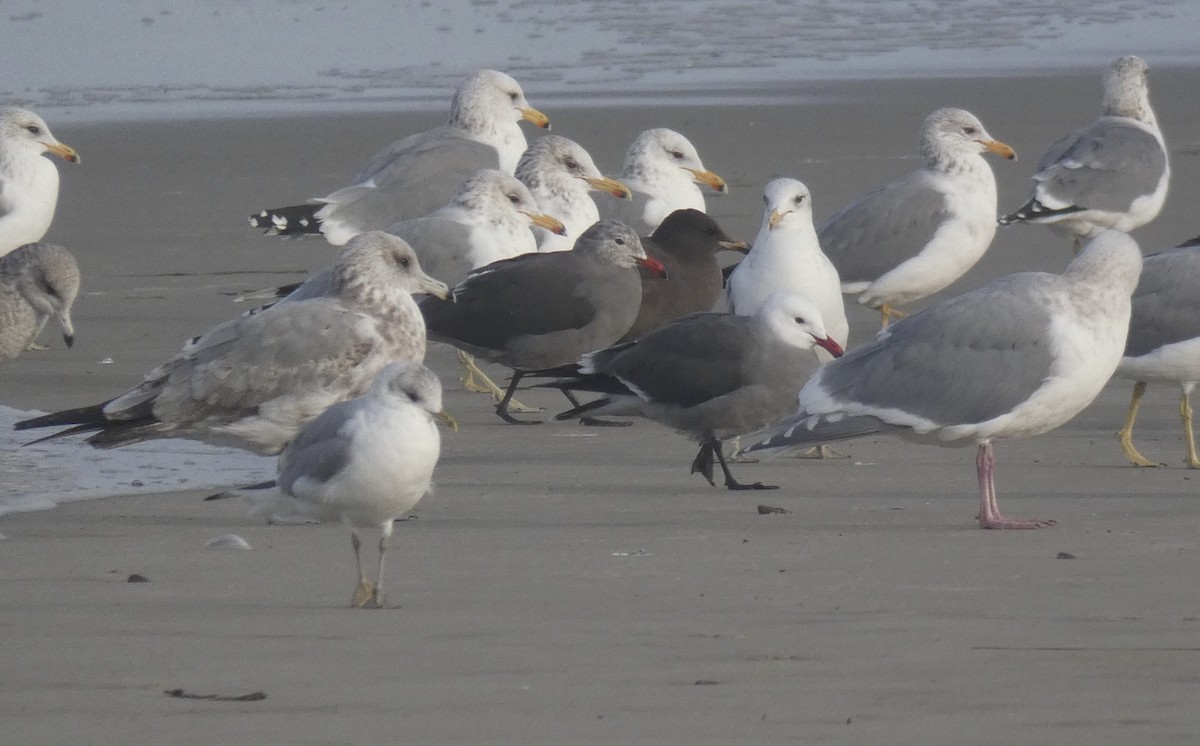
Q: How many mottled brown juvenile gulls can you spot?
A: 2